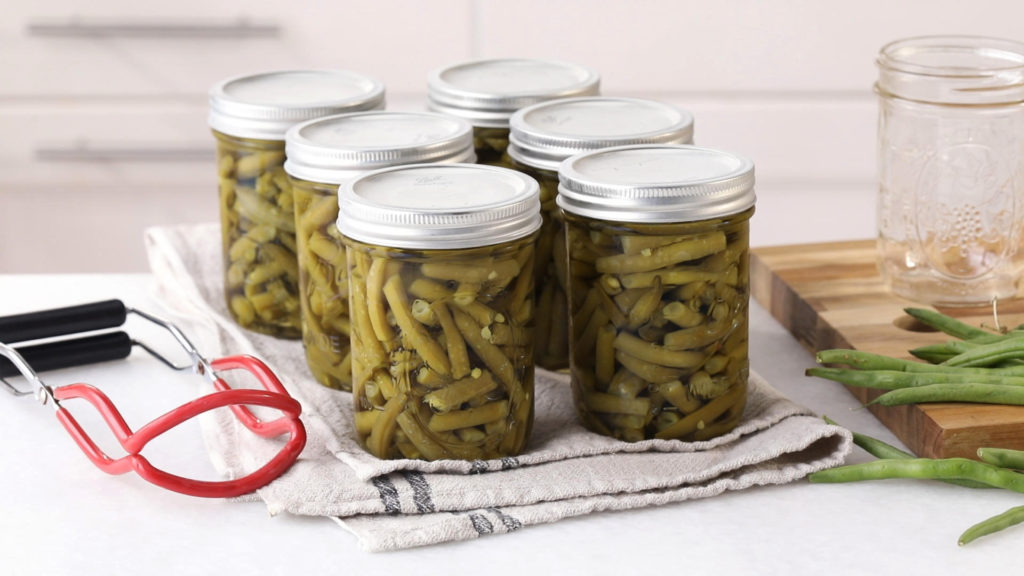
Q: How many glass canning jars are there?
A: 7